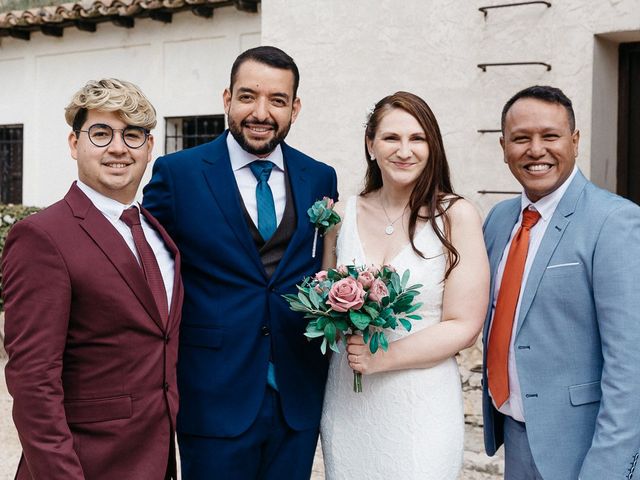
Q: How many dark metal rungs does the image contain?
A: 4